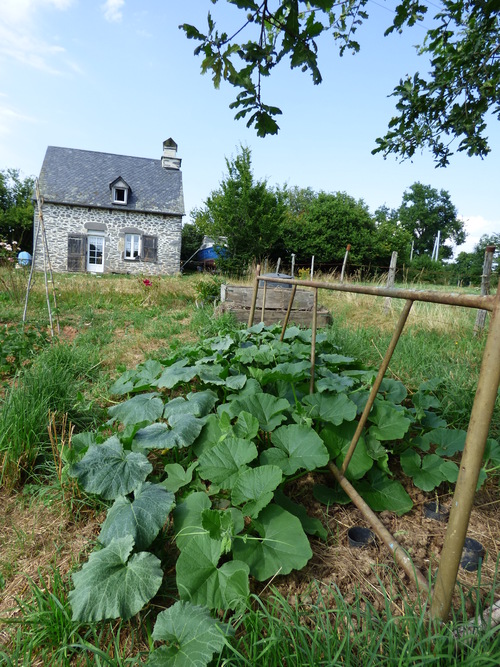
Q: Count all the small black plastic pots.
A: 3